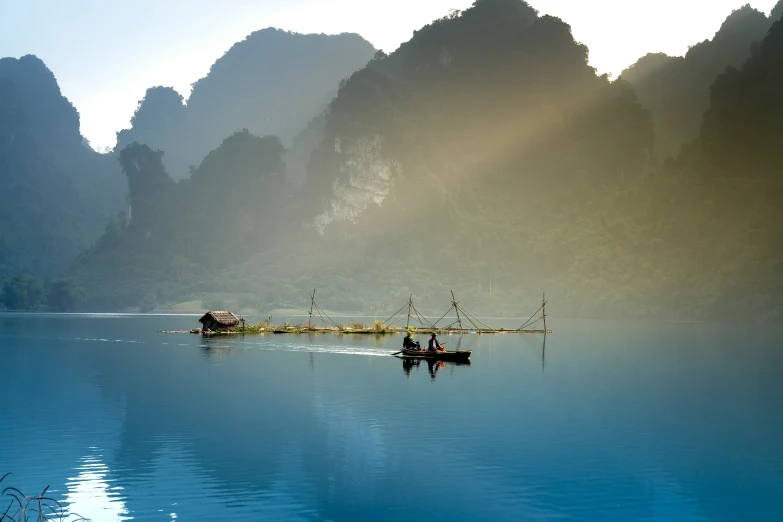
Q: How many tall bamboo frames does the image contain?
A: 4